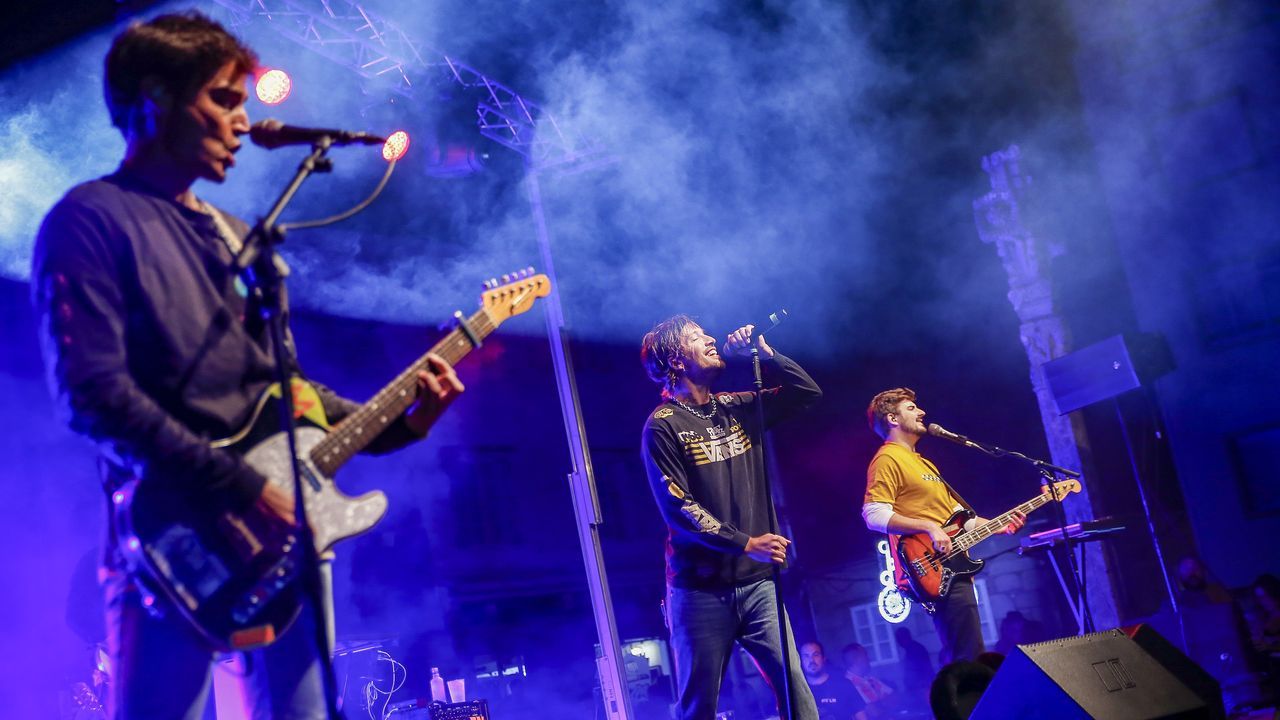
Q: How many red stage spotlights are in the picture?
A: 2